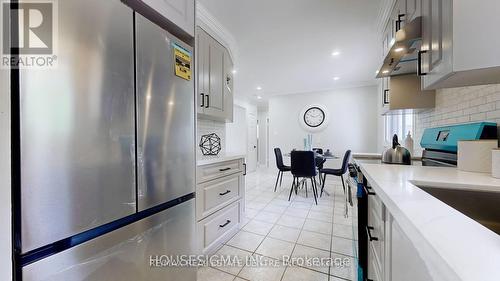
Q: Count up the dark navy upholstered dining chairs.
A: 4